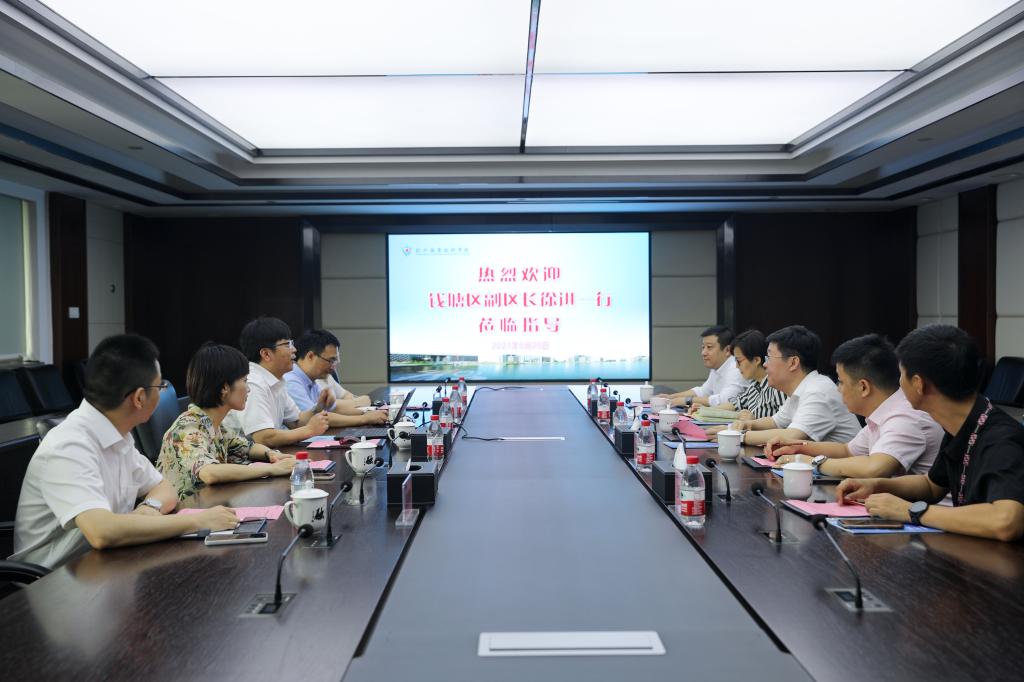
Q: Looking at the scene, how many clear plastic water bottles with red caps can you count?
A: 10